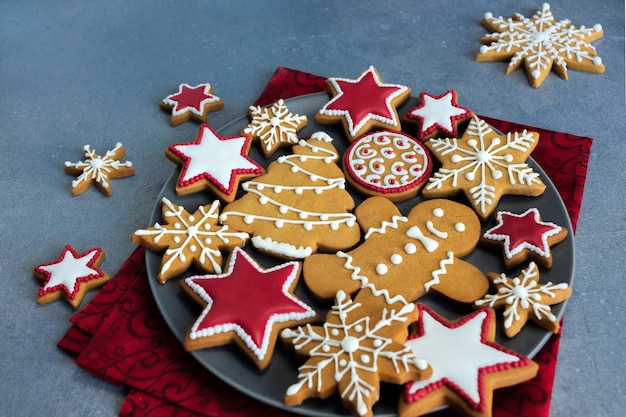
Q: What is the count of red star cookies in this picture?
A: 4